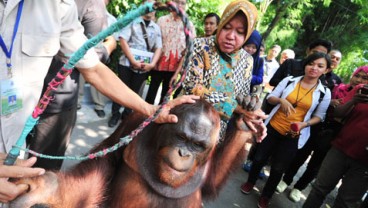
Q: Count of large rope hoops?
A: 1